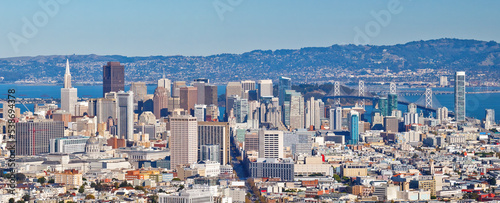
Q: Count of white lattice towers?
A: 4